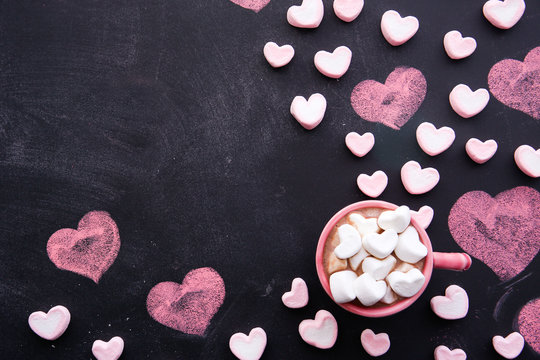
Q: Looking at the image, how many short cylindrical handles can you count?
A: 1